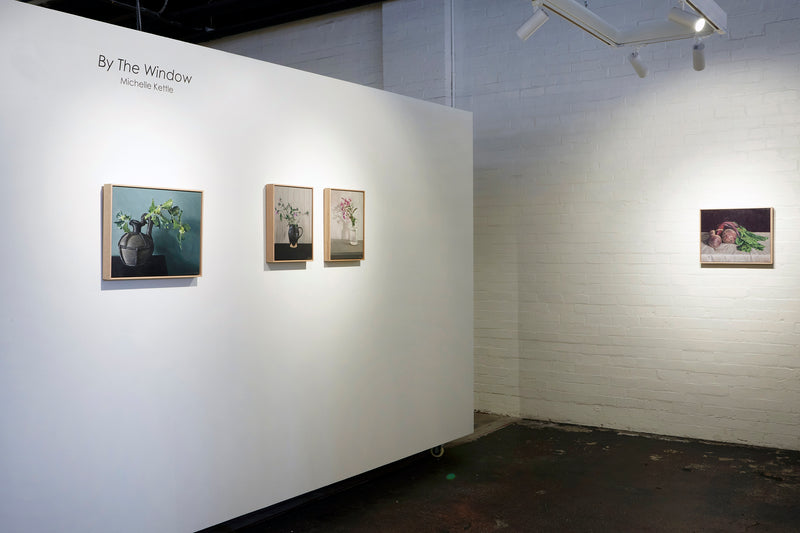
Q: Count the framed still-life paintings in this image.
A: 4